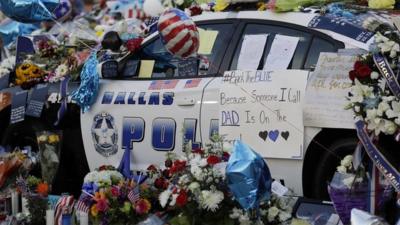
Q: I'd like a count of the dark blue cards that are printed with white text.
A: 2